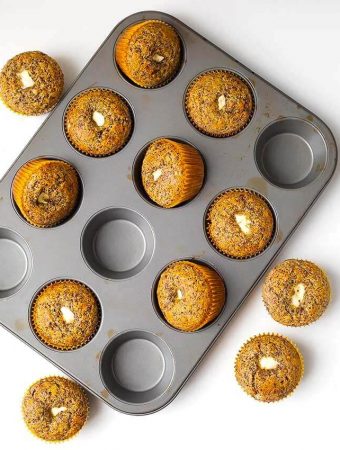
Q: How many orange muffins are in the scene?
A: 12